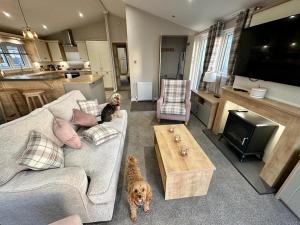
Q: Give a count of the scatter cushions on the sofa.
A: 5